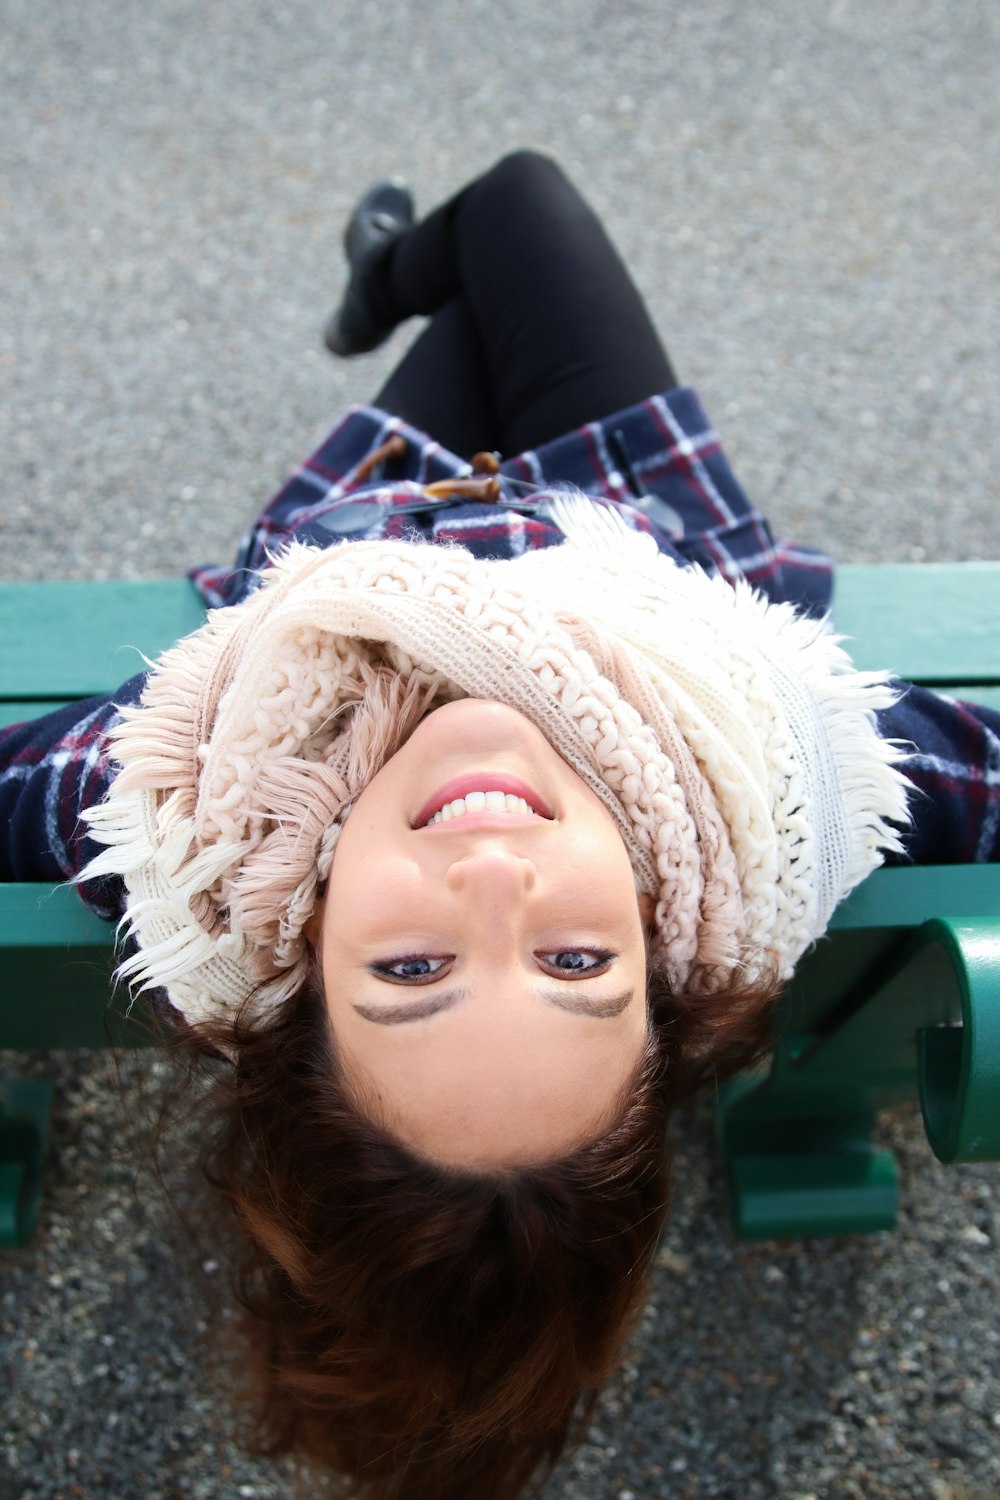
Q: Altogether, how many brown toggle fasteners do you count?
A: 3